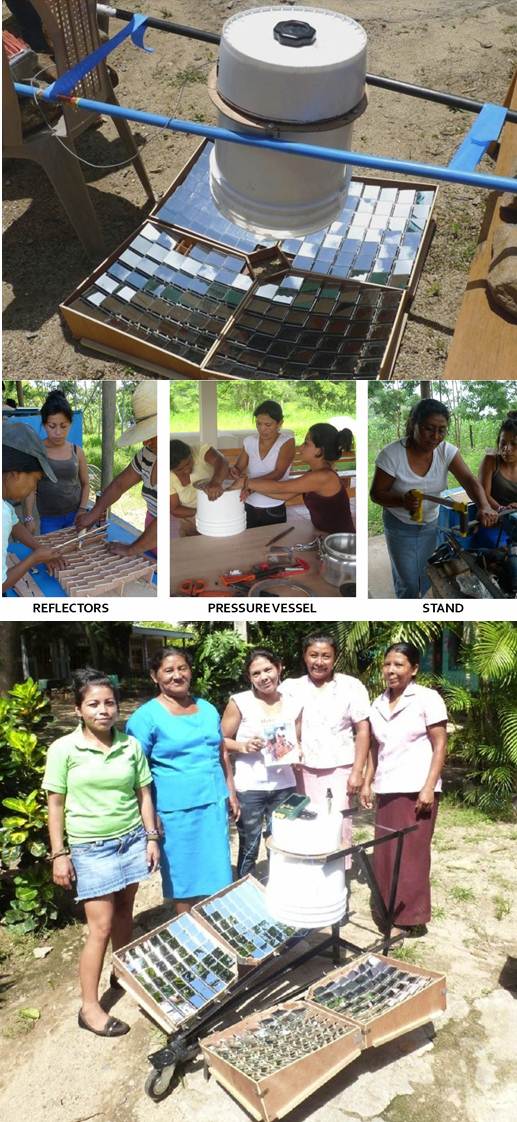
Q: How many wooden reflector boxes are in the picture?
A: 8